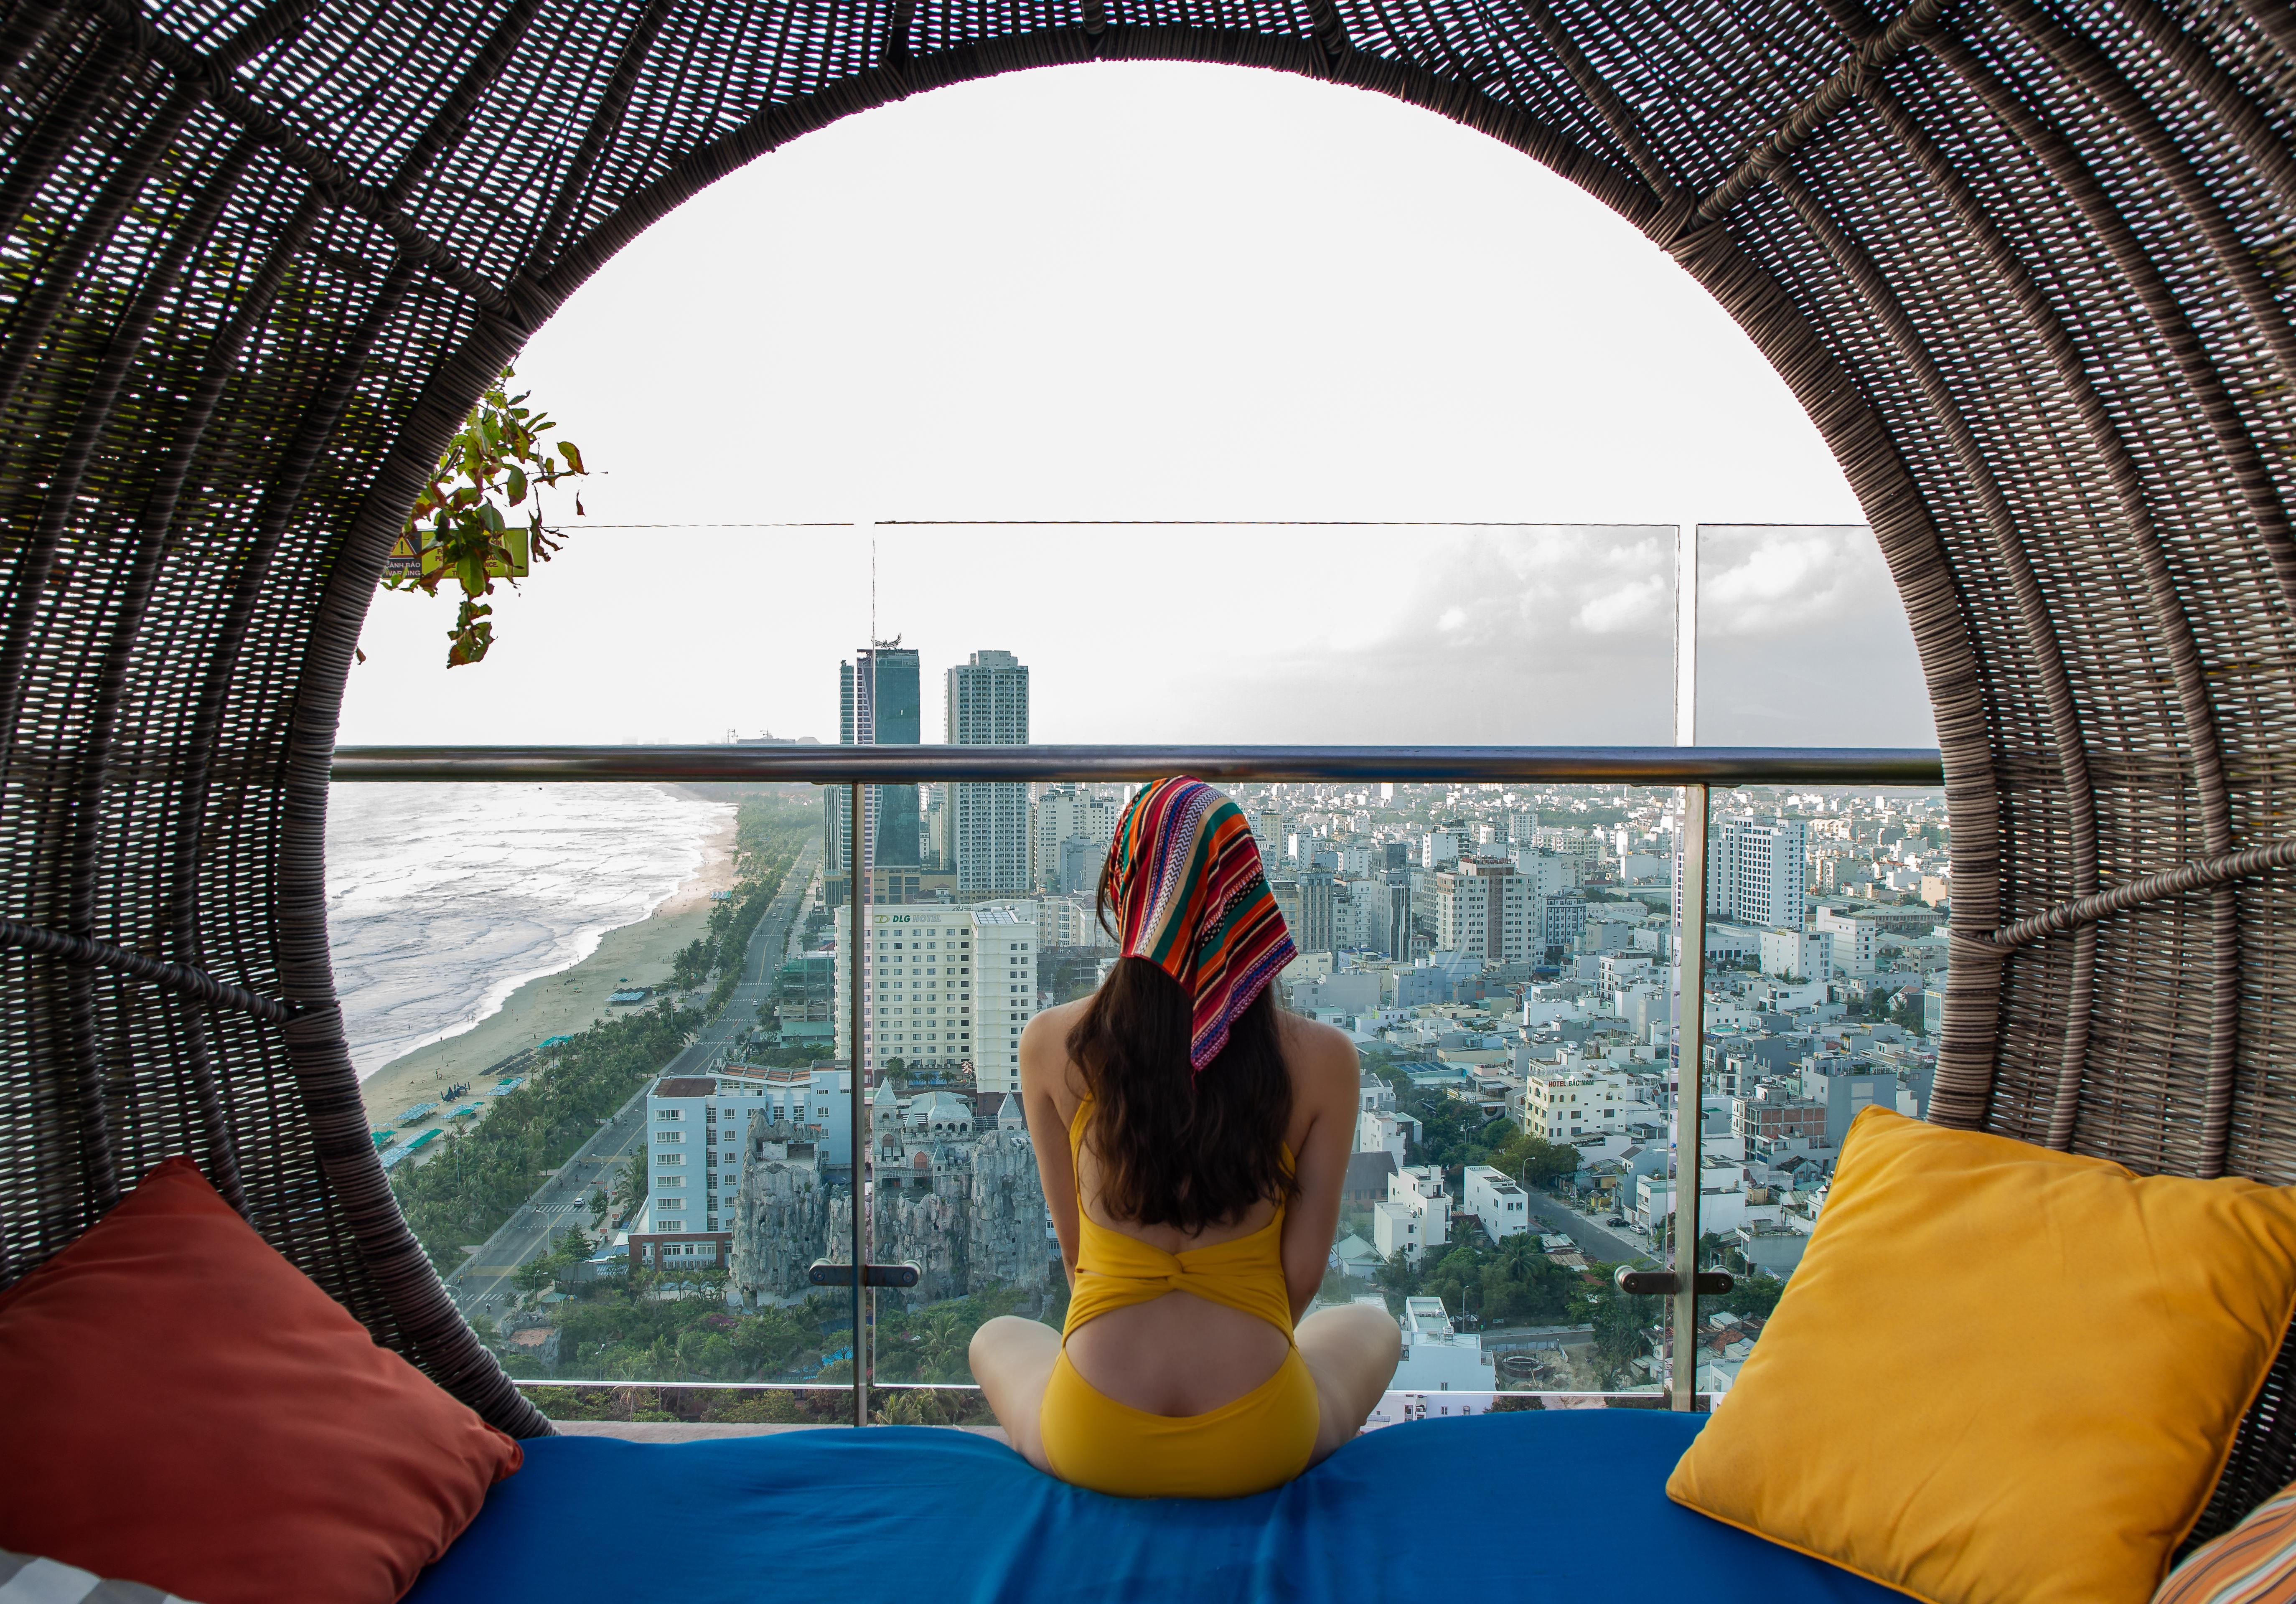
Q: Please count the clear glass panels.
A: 3